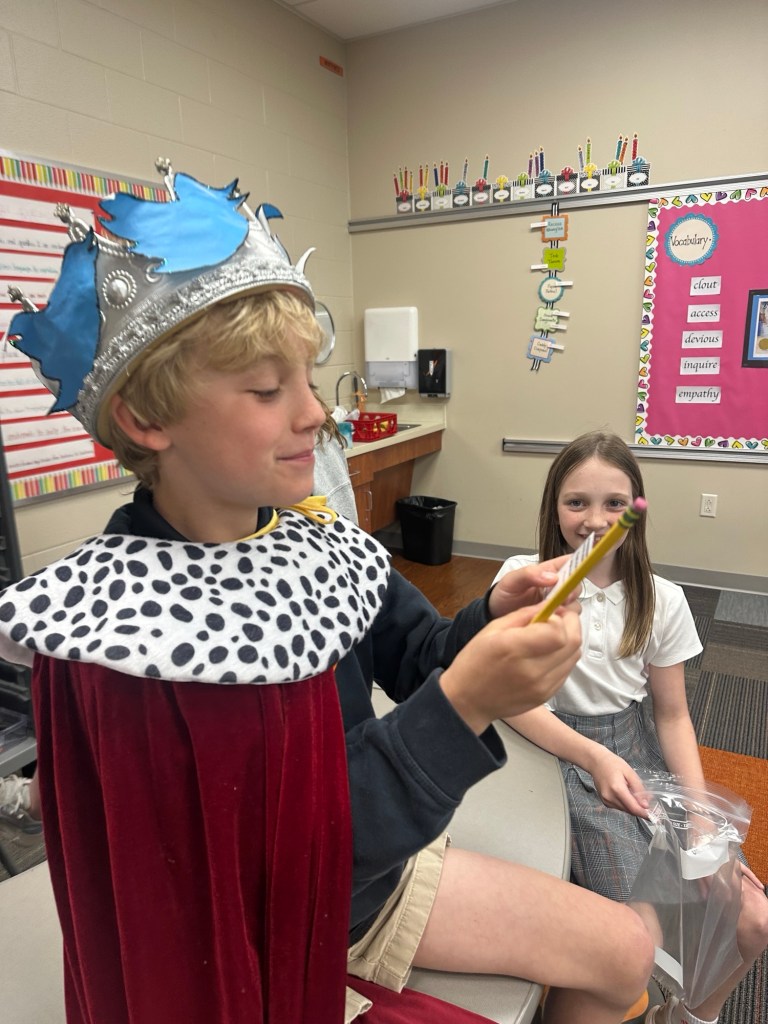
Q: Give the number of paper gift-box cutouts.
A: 12